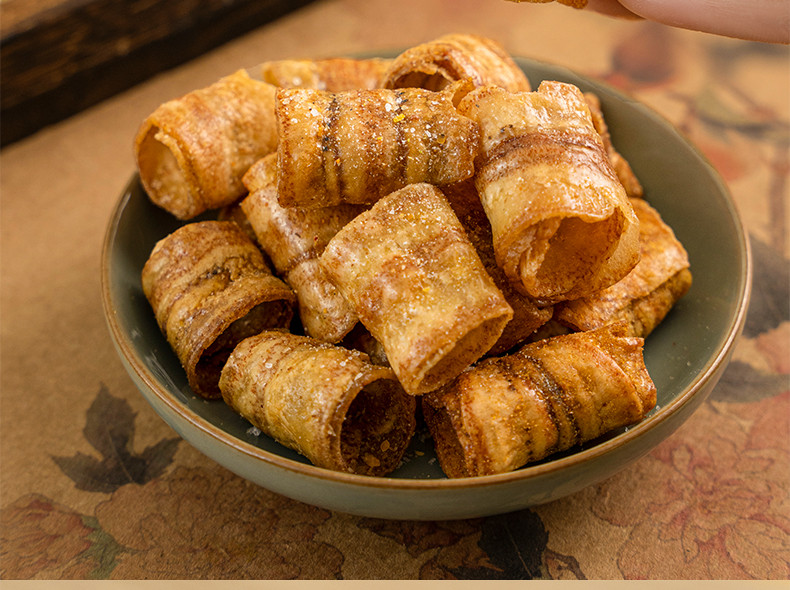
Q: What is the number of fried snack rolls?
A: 13